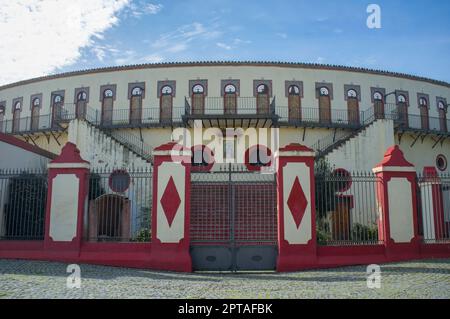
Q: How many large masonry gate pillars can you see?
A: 4